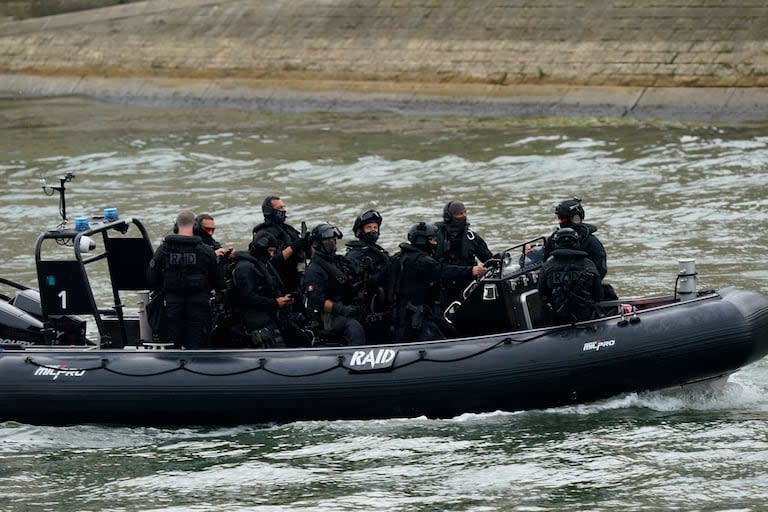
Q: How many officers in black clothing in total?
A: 10